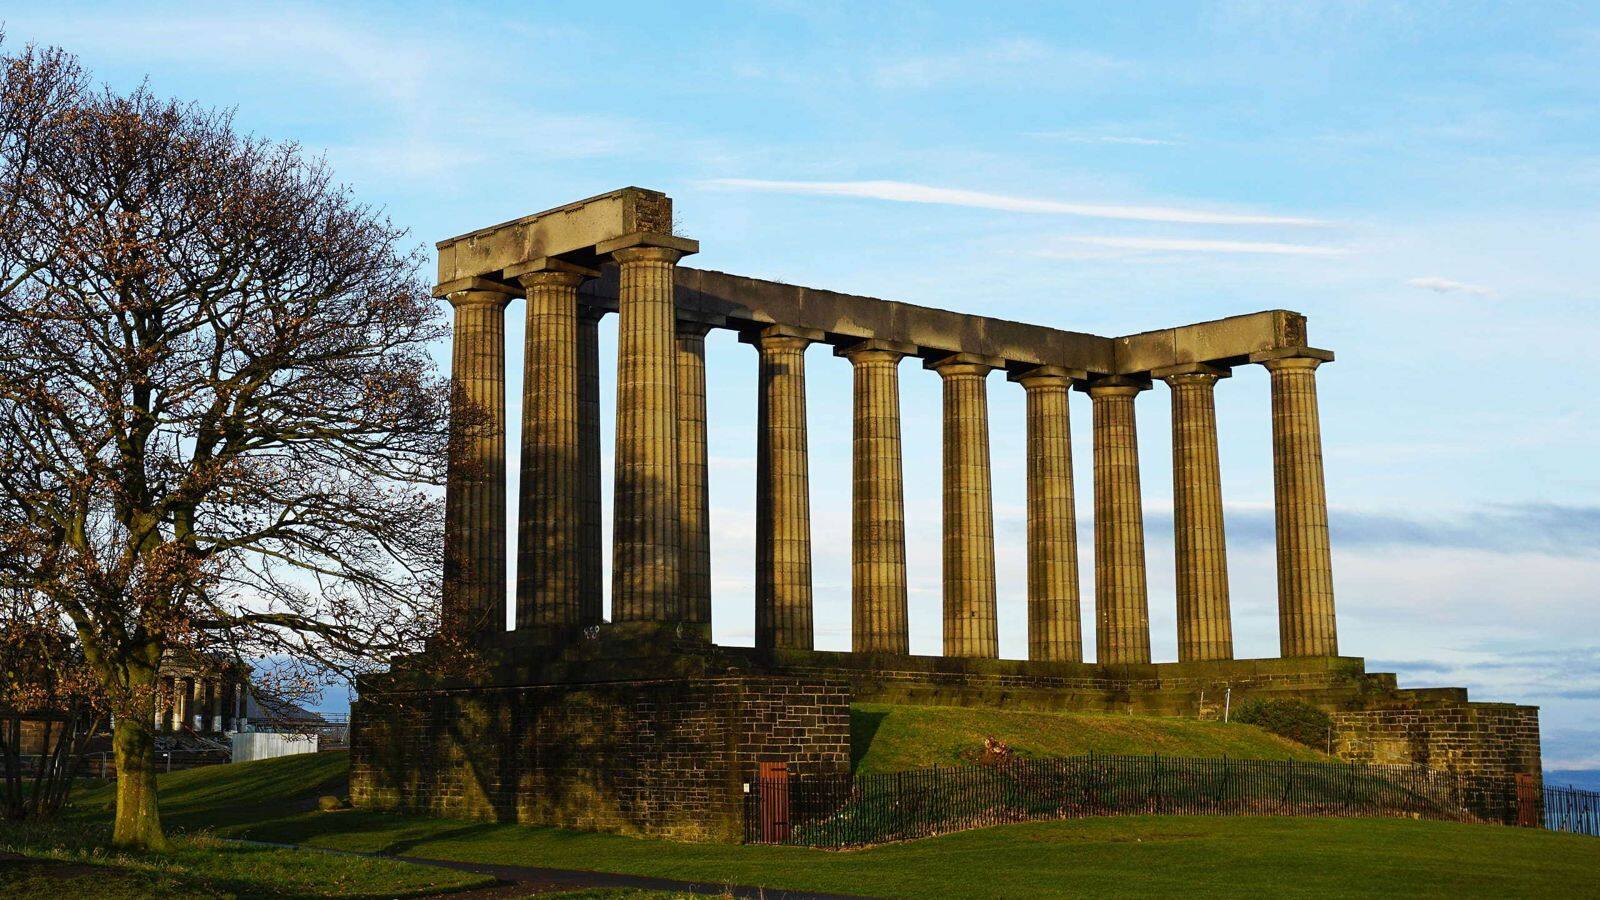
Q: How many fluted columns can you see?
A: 12